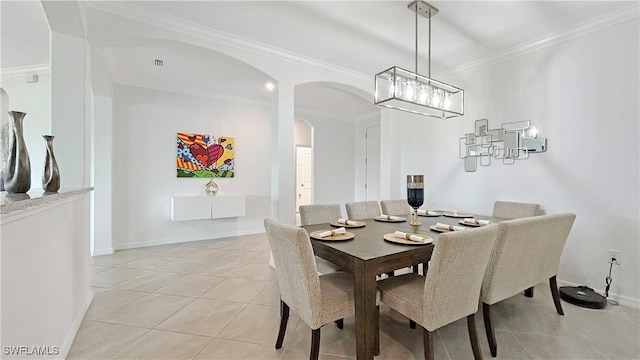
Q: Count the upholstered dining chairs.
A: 7